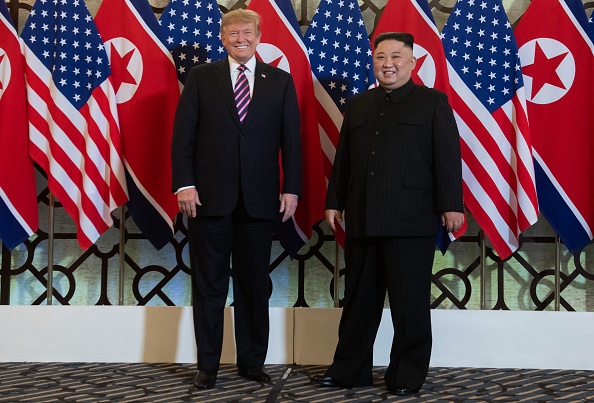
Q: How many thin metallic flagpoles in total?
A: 5